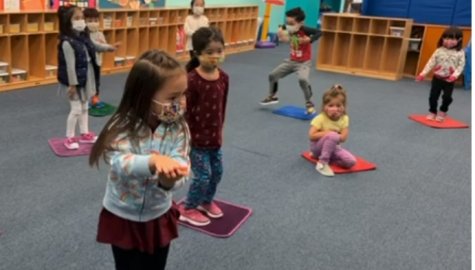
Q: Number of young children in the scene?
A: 8